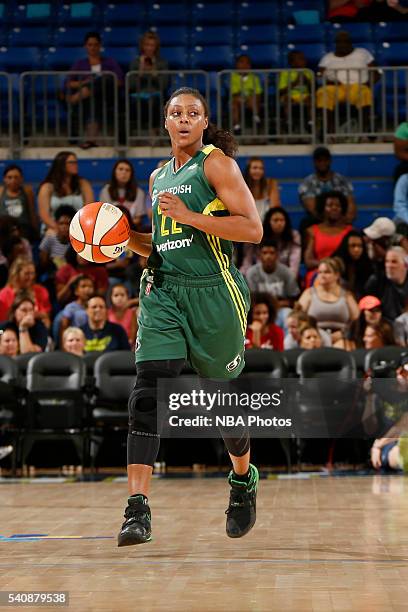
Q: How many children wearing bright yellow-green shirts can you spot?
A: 2